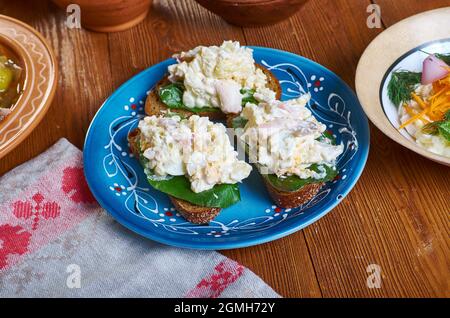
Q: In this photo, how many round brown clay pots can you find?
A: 2